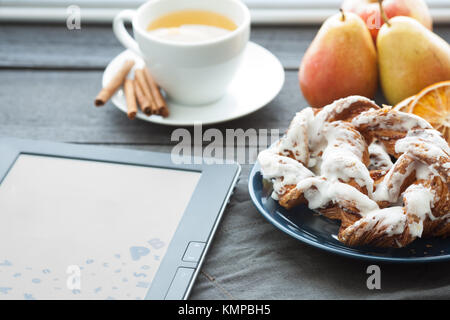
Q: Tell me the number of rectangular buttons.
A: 2